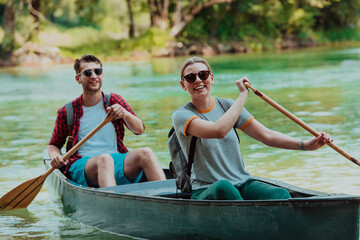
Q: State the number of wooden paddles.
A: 2